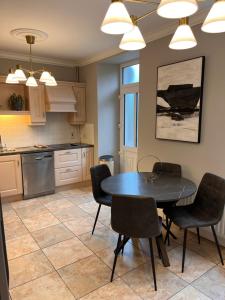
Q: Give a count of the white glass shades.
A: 10